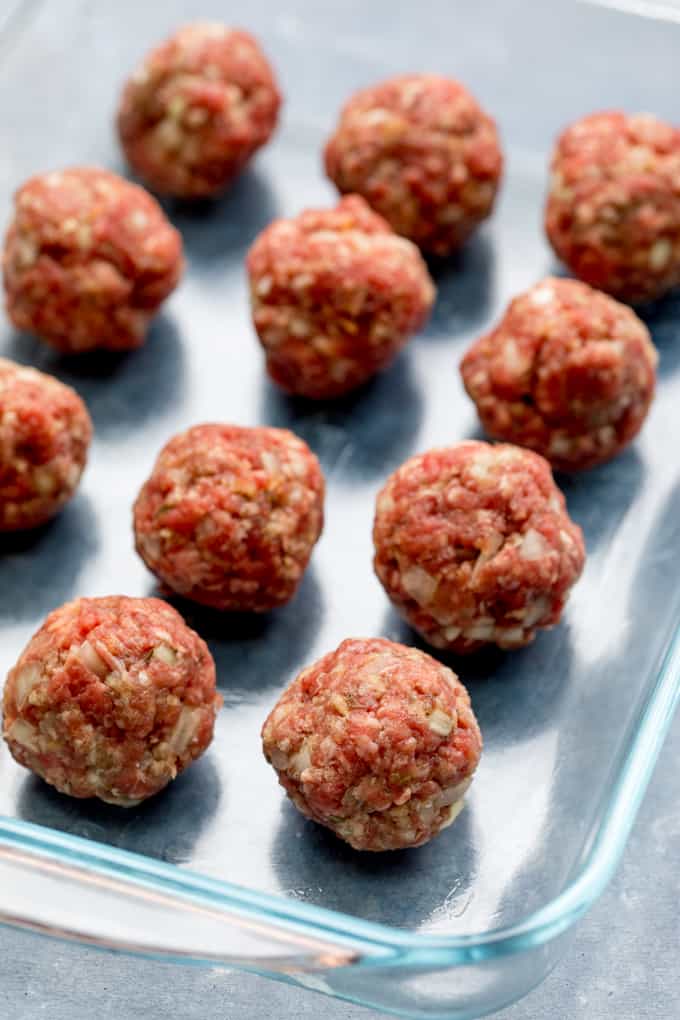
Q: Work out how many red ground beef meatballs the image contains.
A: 11